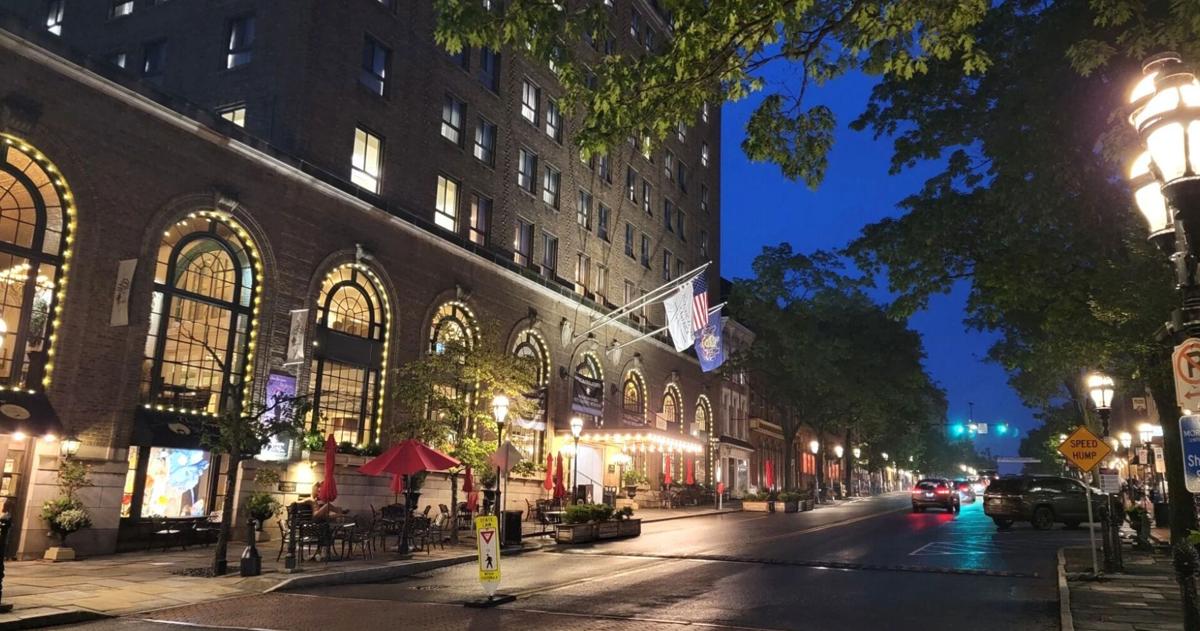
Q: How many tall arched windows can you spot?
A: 9